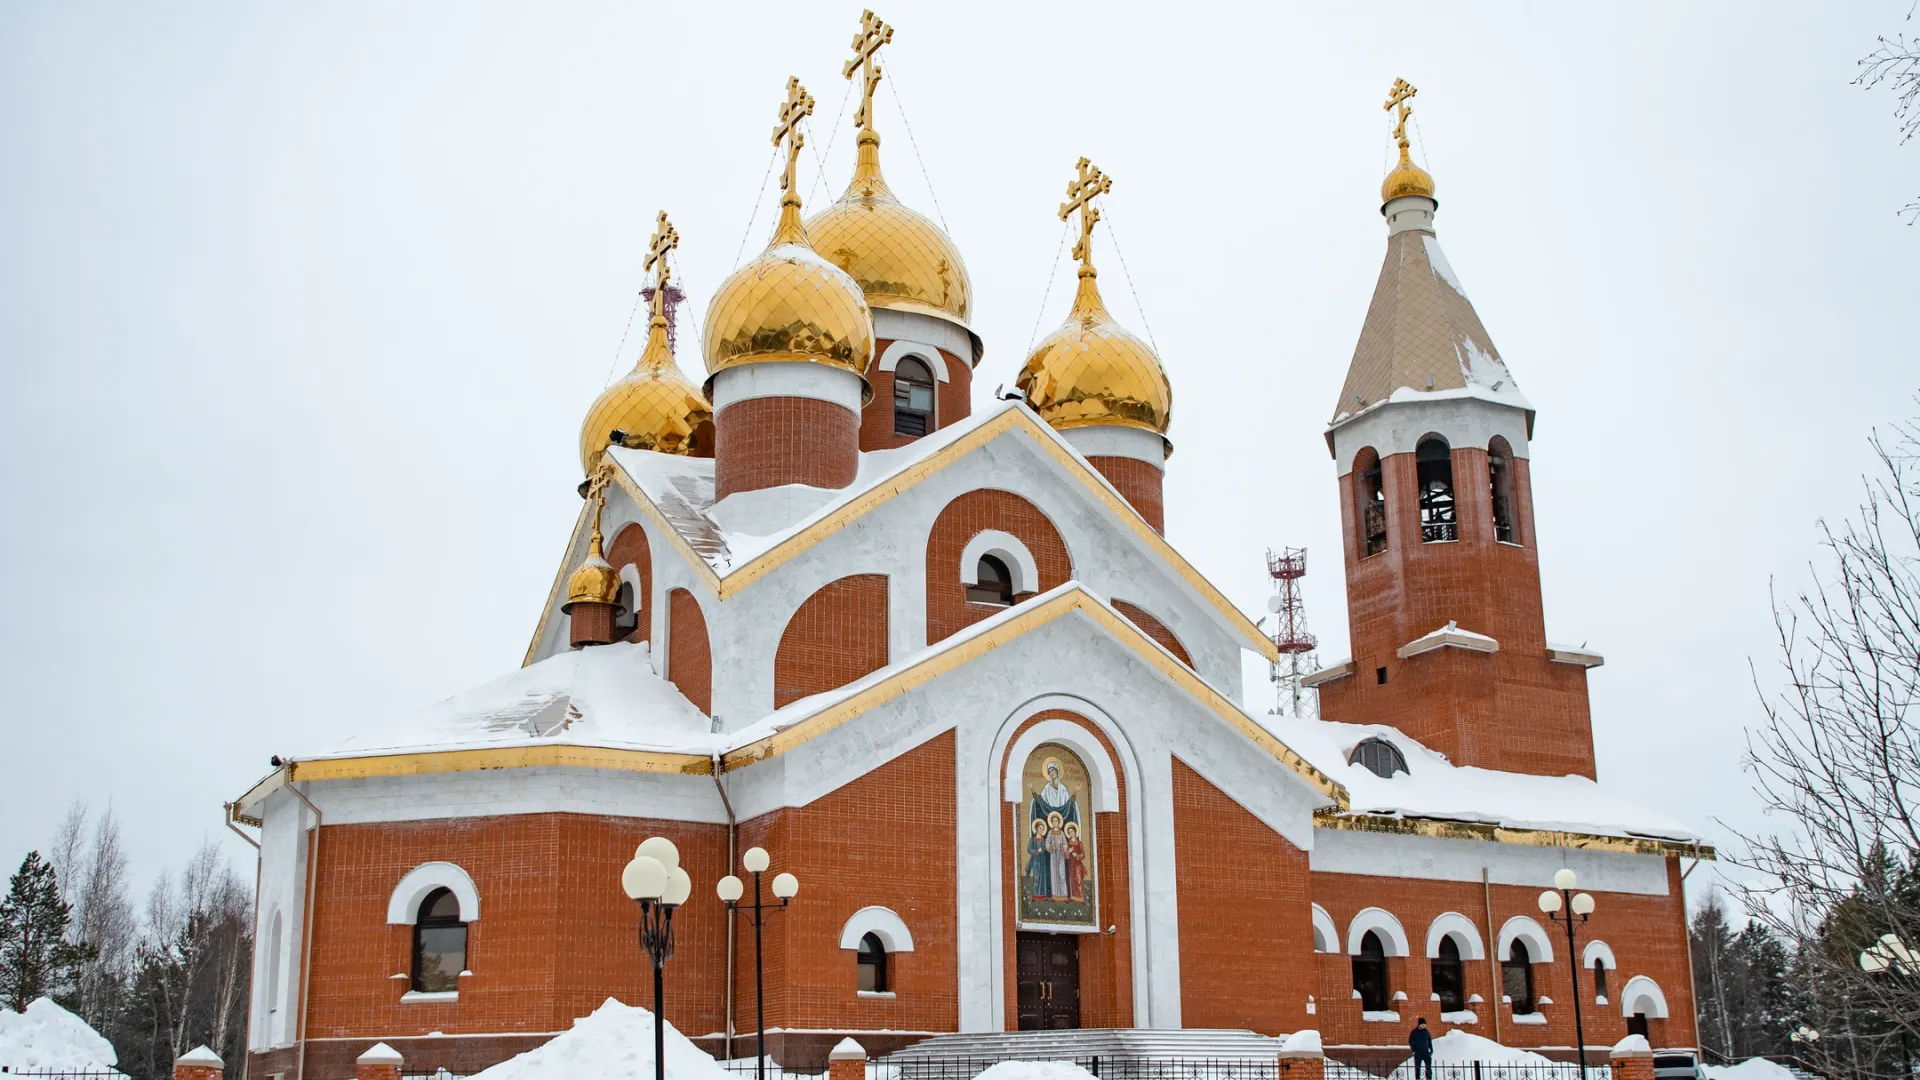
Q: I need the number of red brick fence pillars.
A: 5